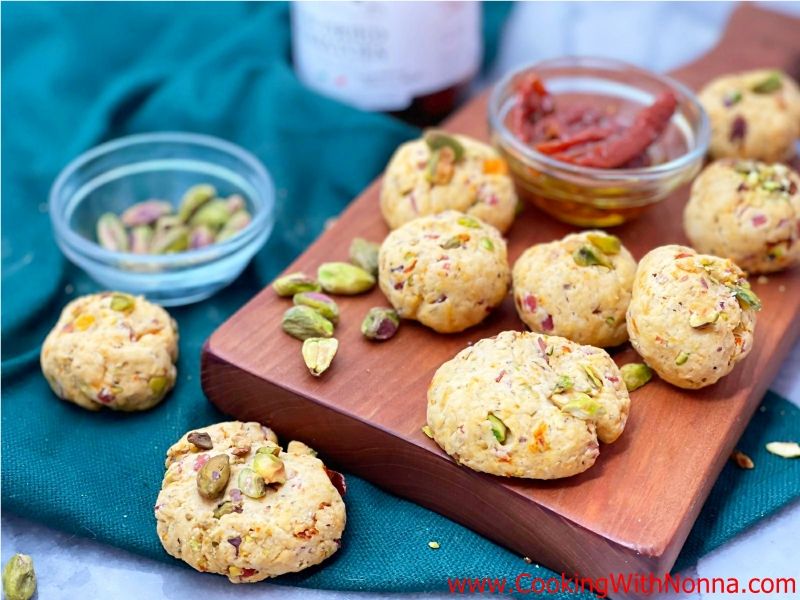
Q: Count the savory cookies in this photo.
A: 9